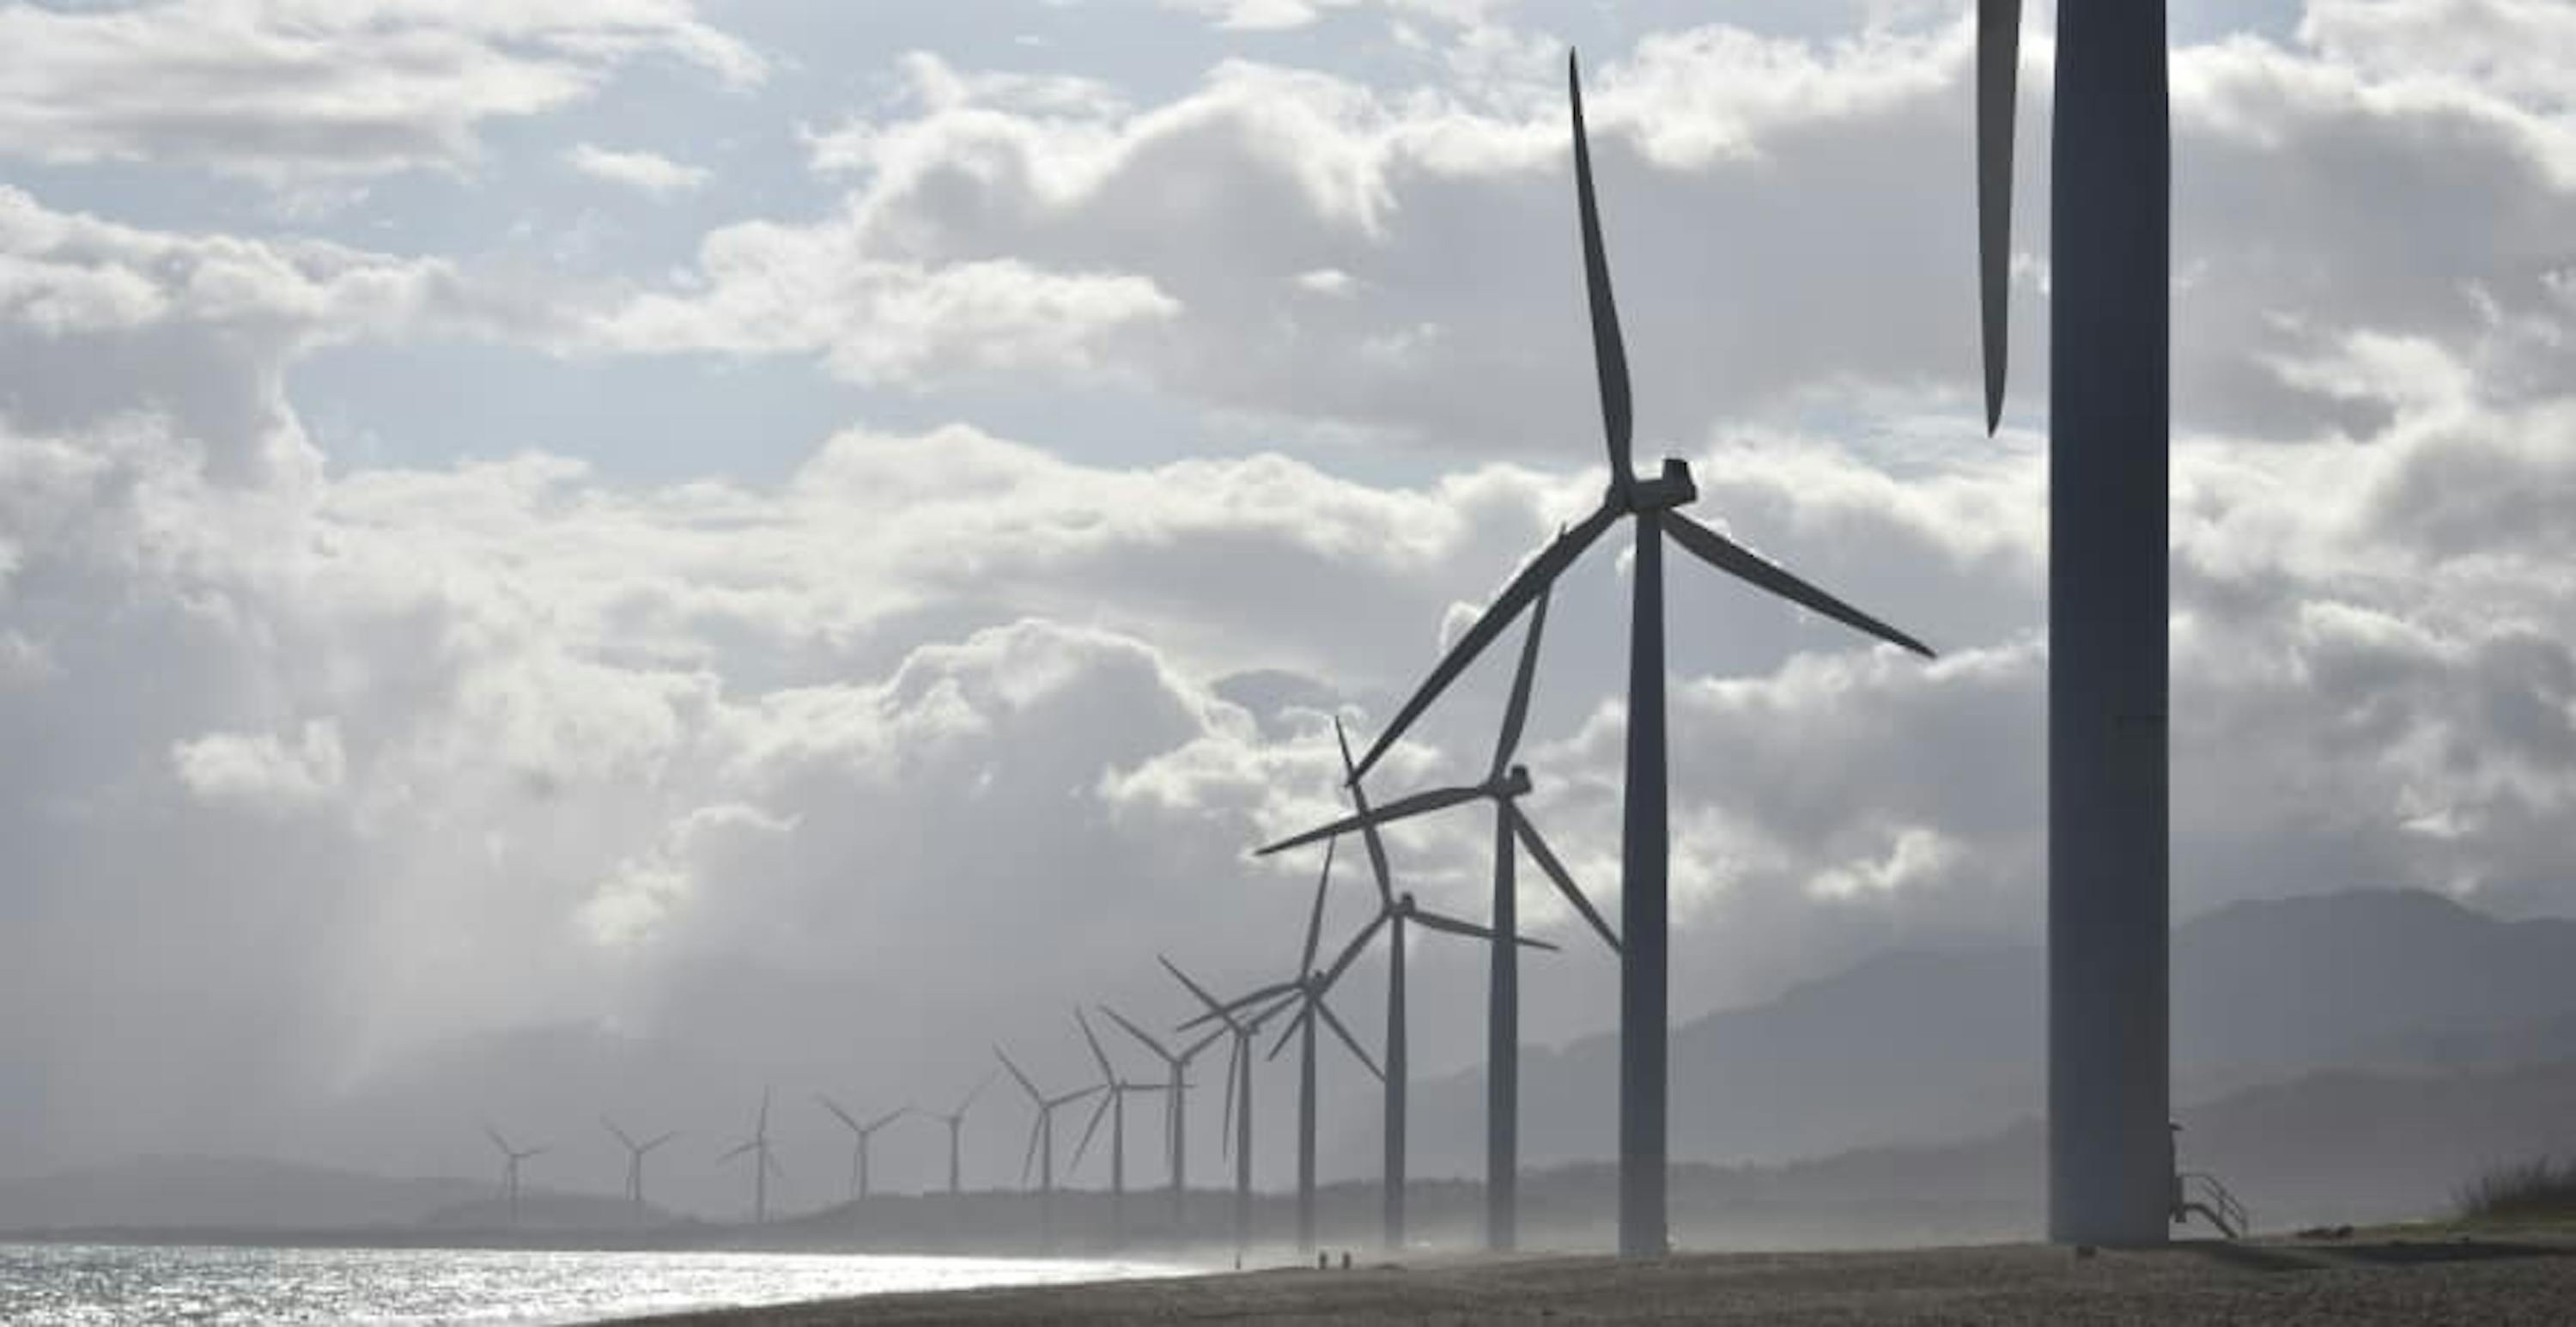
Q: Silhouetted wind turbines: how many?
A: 14